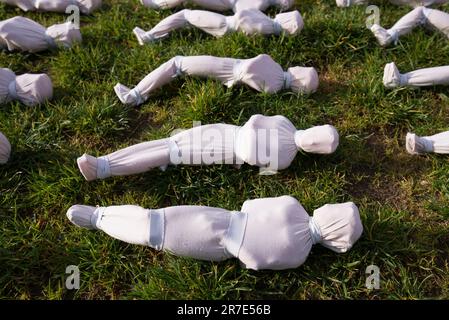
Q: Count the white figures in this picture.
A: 13